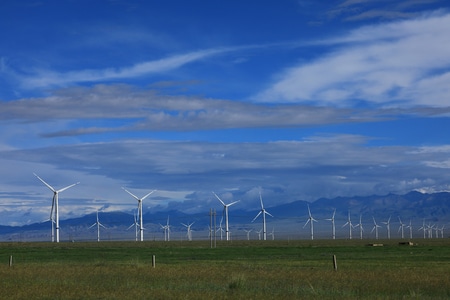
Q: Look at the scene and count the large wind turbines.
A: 4